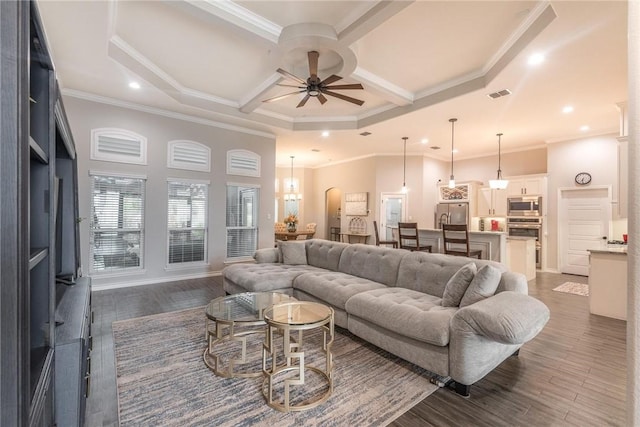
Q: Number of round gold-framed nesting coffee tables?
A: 2